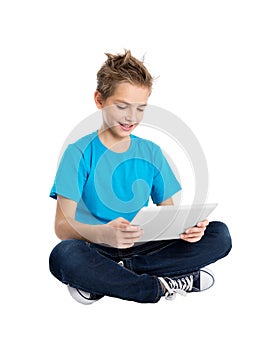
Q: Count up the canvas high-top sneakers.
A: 2